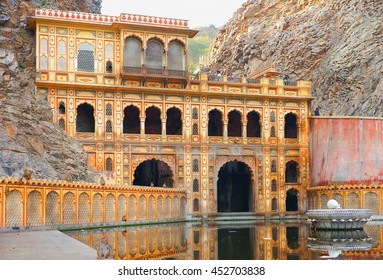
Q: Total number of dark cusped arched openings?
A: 12